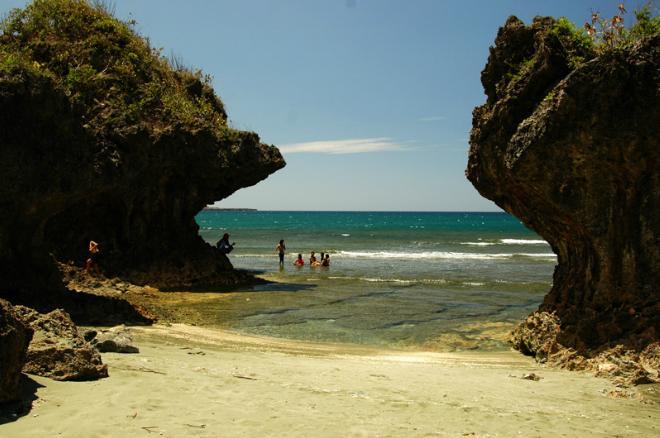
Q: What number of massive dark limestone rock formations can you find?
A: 2